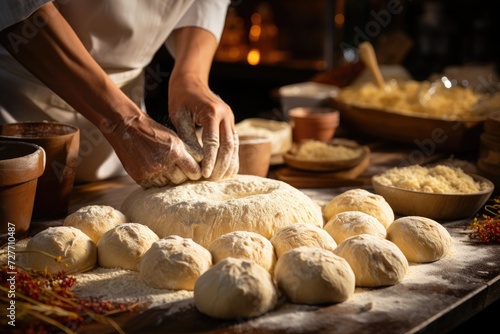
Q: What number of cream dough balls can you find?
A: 12